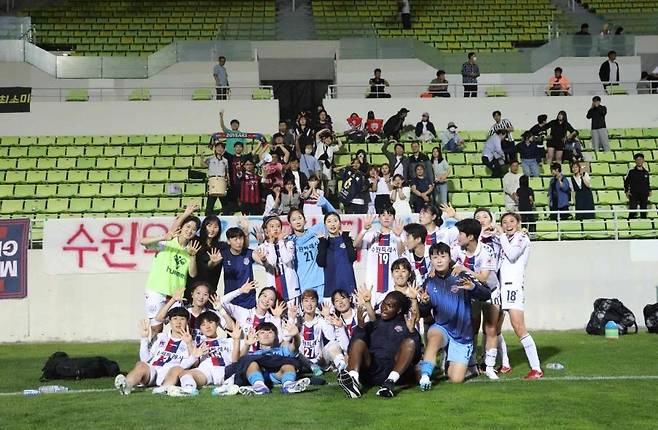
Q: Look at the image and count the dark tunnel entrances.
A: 1